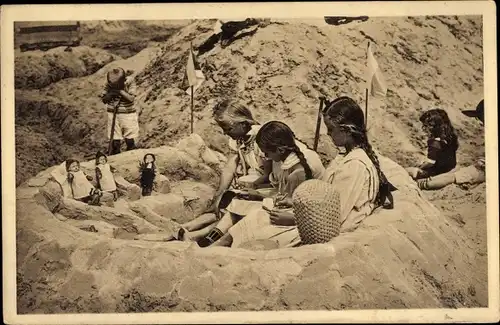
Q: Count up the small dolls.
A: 3